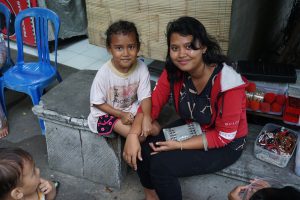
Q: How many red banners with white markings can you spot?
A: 1